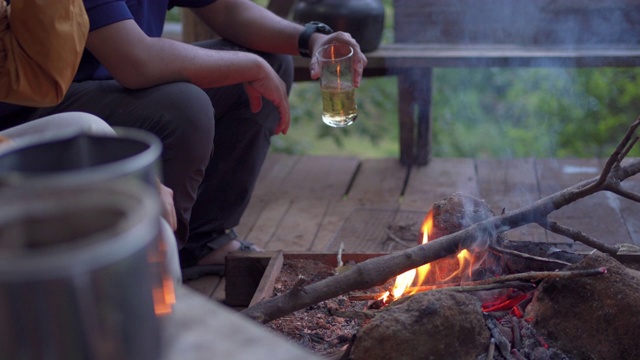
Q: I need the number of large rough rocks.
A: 3